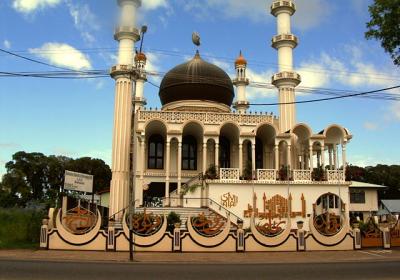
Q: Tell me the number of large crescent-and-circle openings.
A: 5